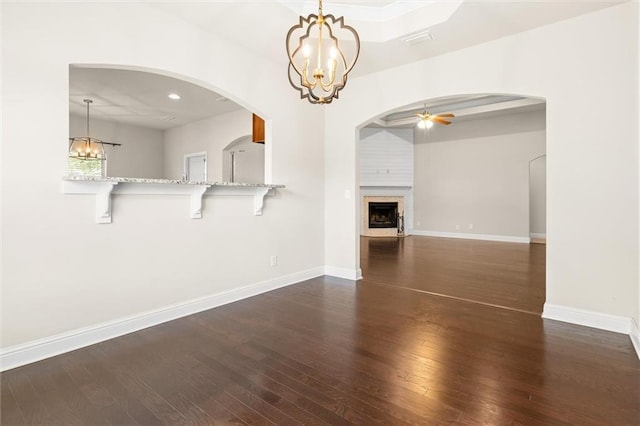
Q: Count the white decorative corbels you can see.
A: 3